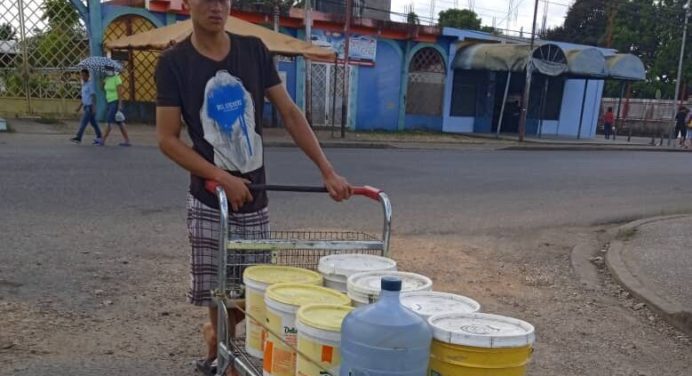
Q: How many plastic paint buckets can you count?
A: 7